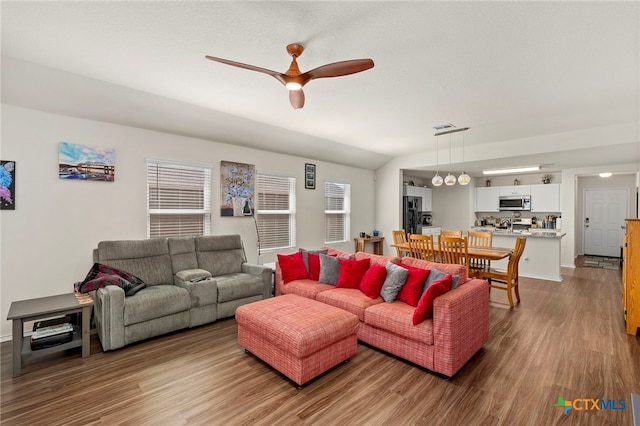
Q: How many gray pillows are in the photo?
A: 4